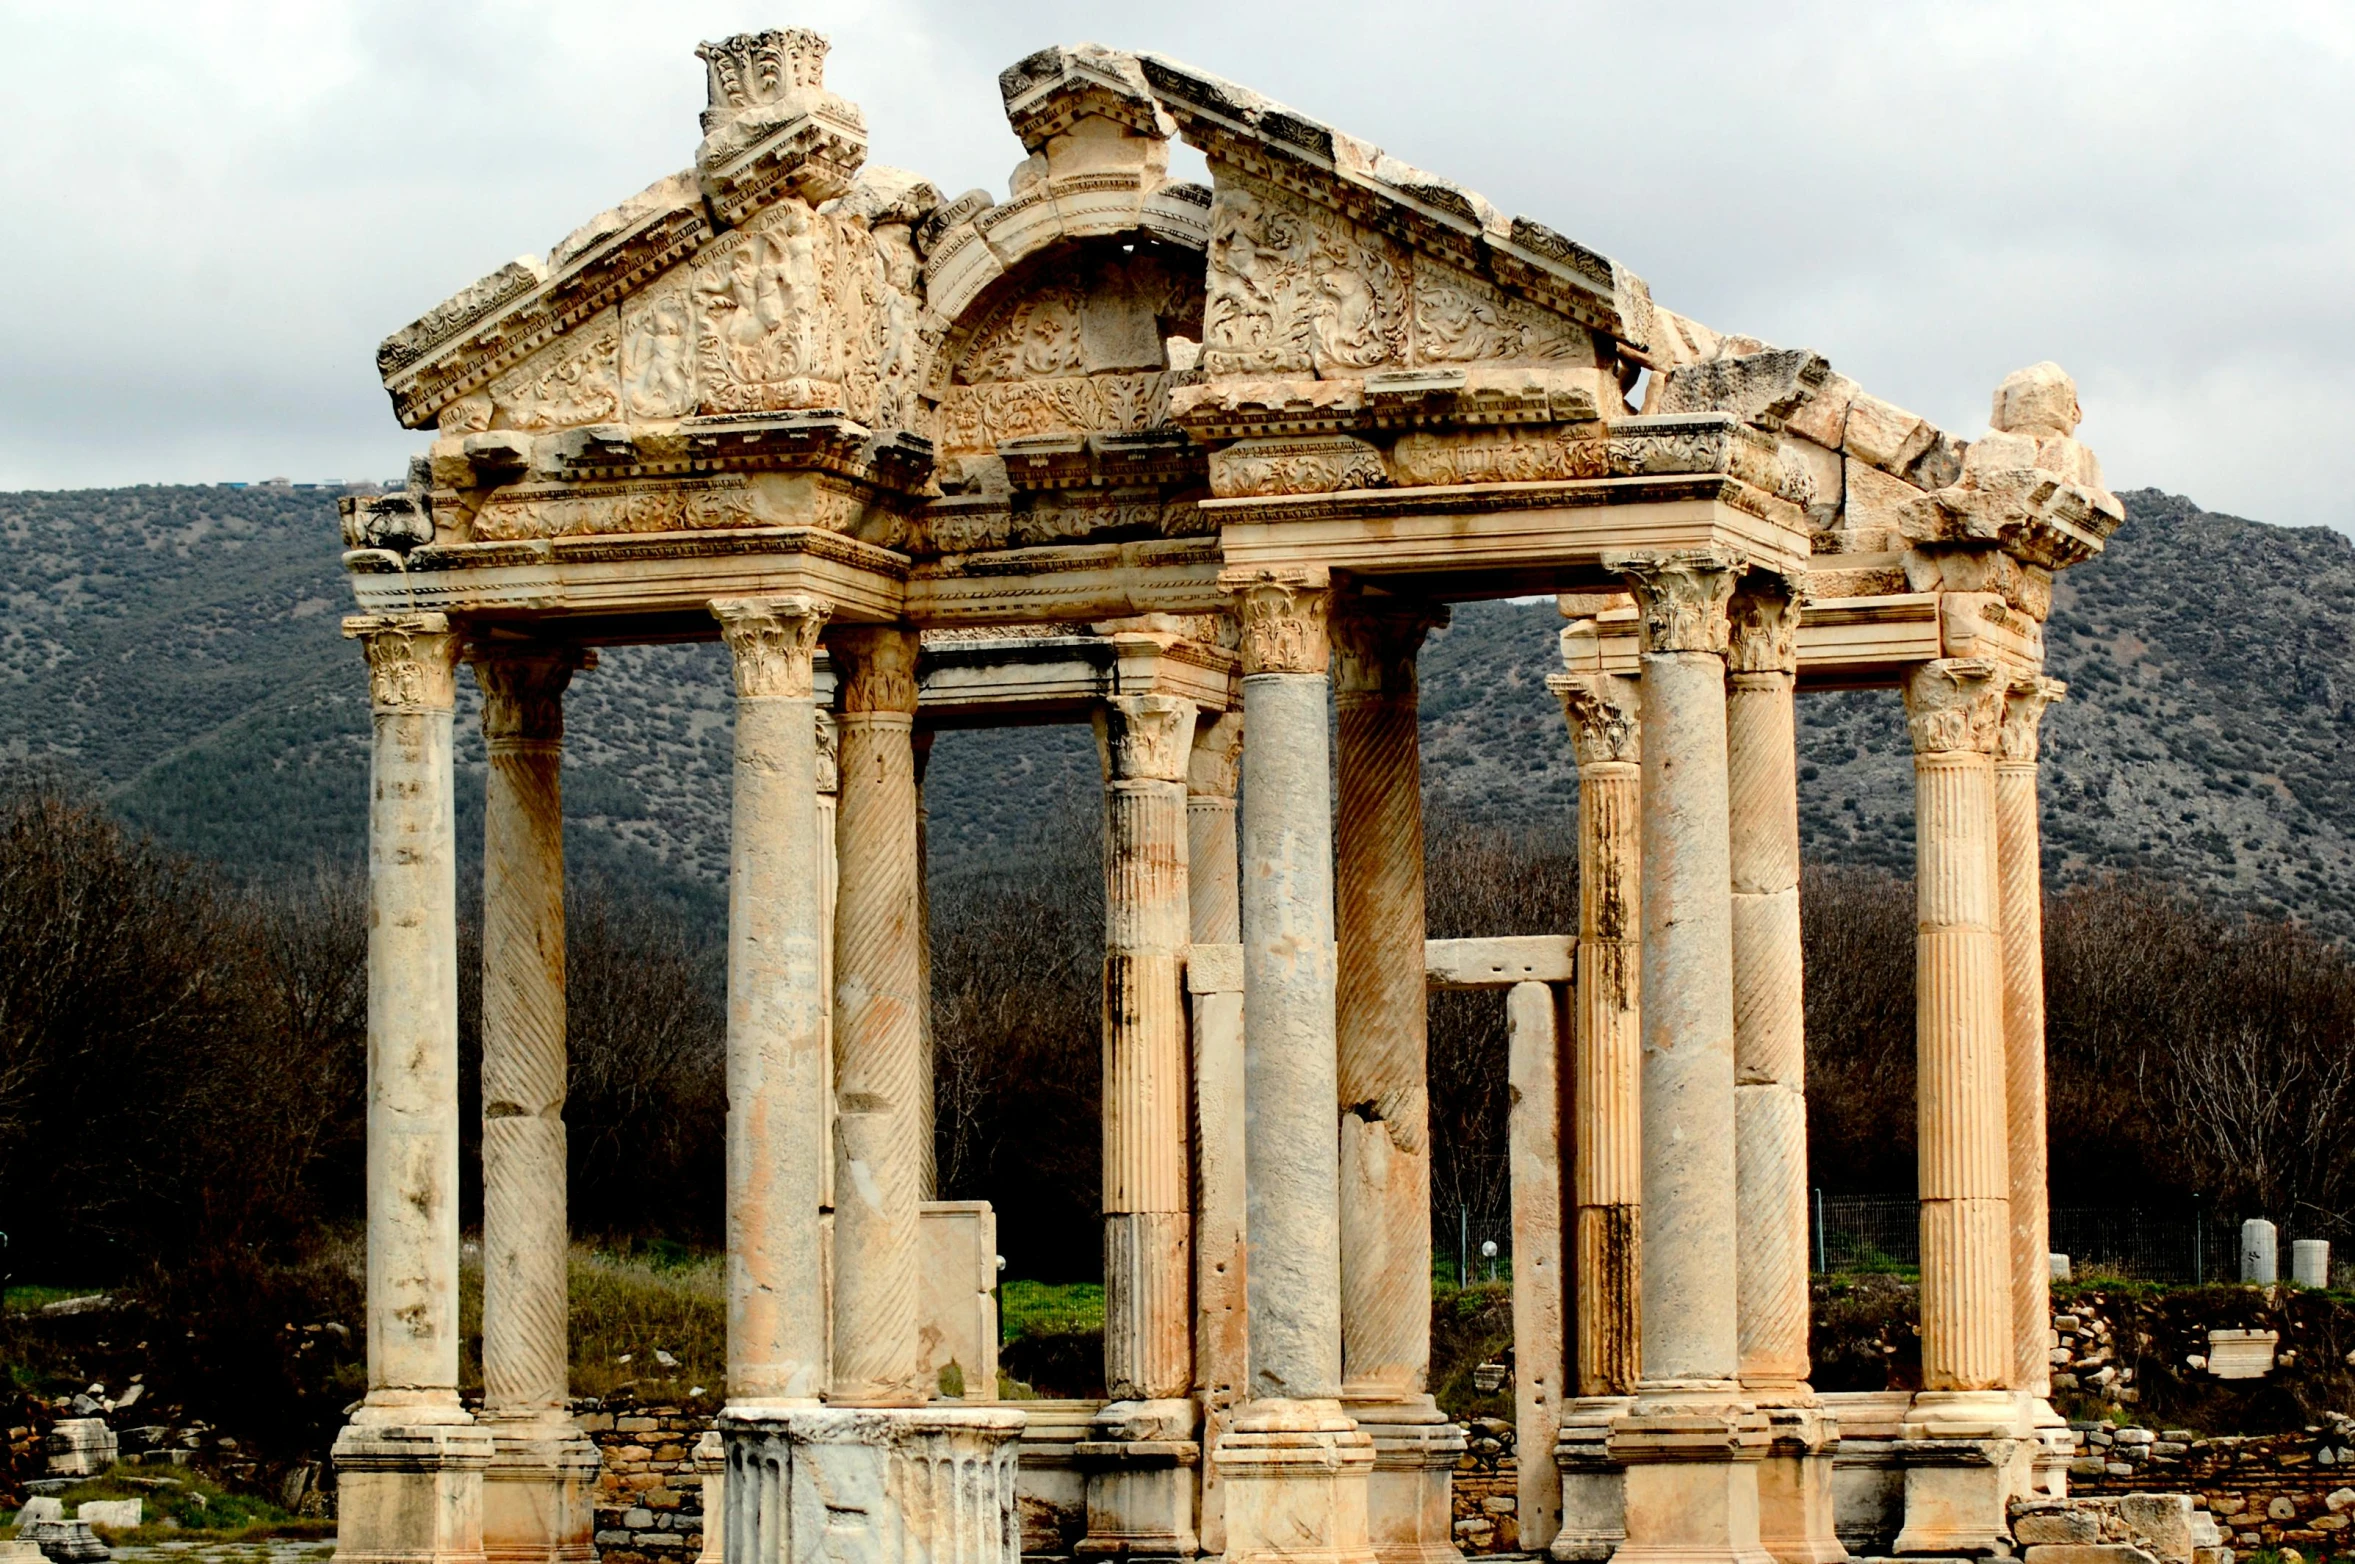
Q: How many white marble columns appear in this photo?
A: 4